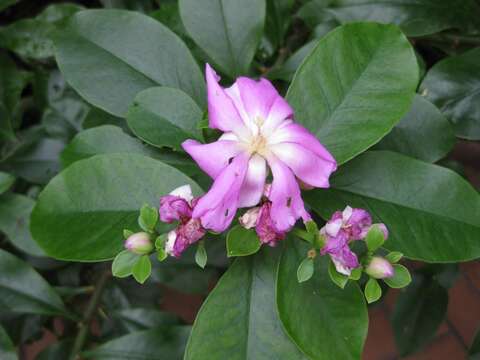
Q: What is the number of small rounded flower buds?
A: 2